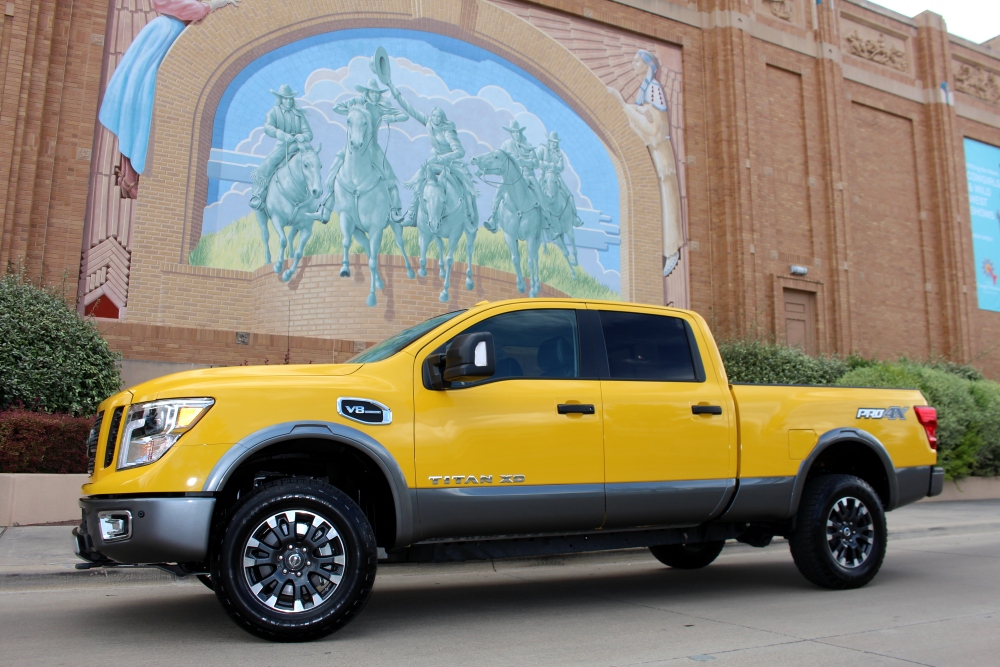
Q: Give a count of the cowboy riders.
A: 5